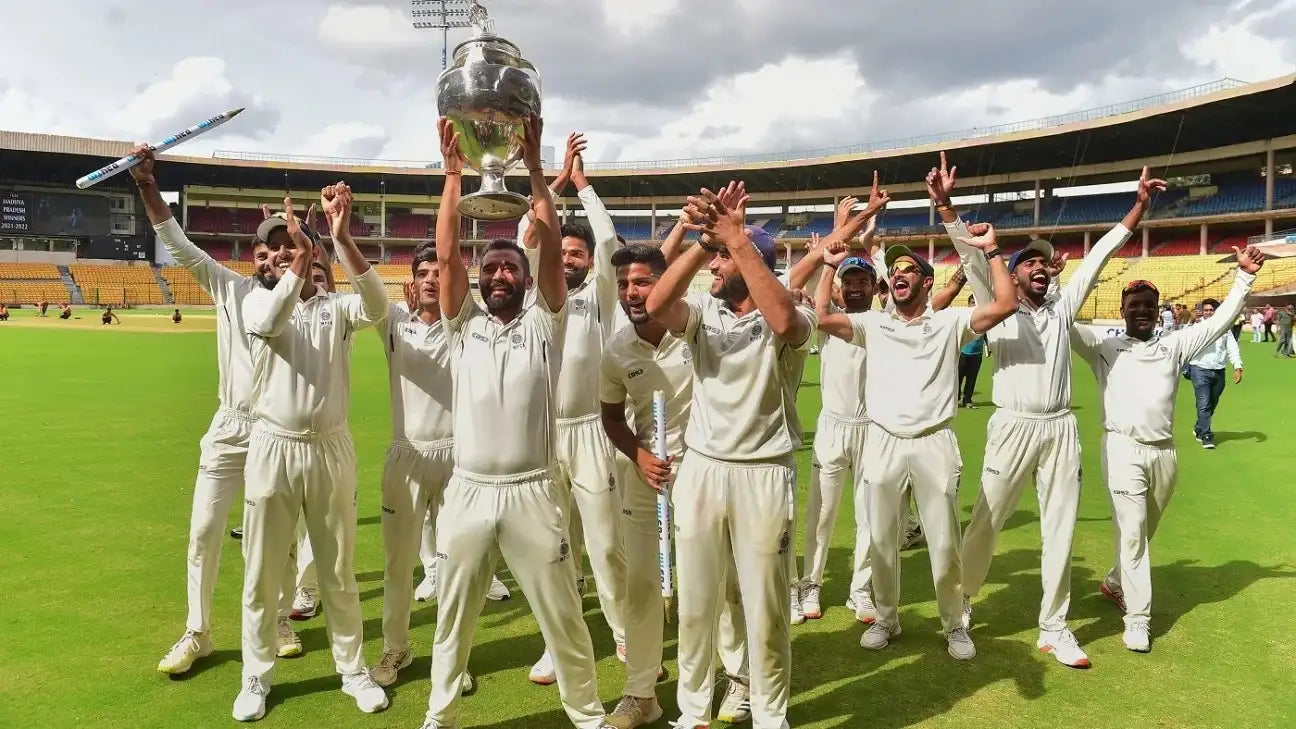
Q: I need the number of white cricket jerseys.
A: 11